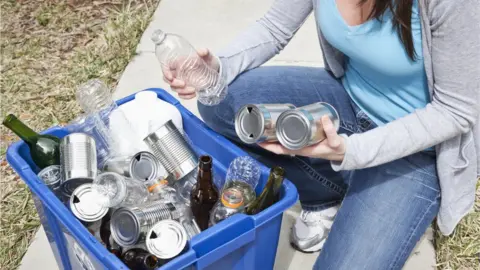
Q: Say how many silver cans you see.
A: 8